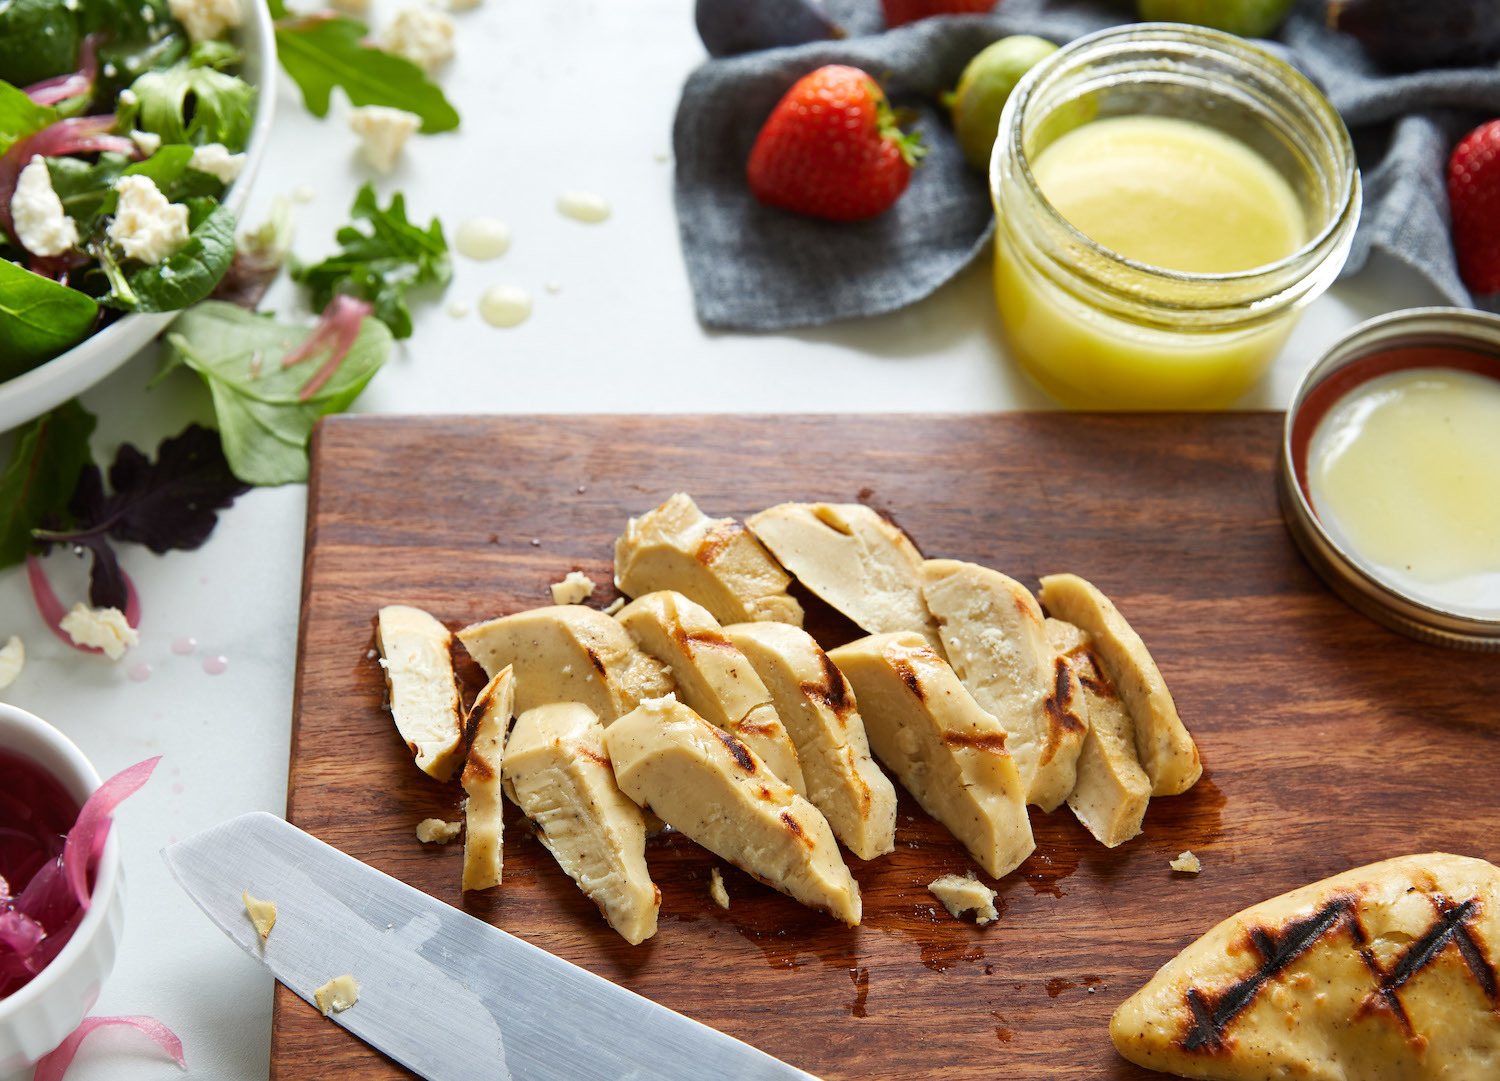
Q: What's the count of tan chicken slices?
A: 13